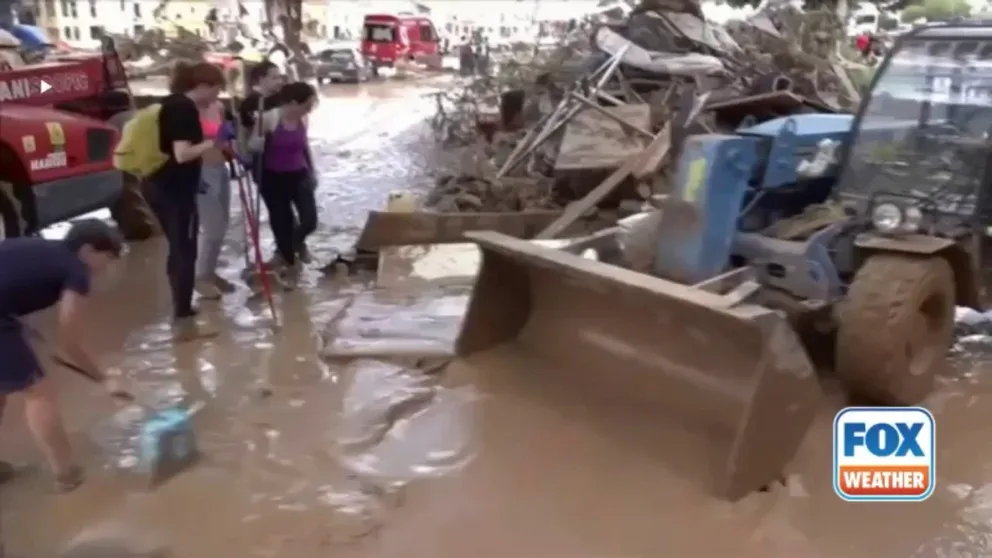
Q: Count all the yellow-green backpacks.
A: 1